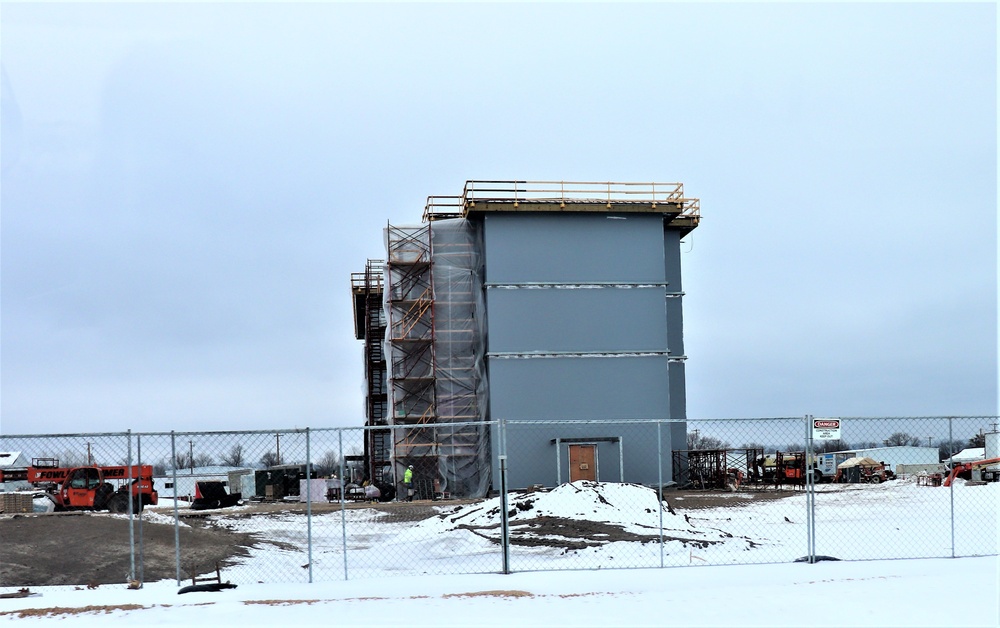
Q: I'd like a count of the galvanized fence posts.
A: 11